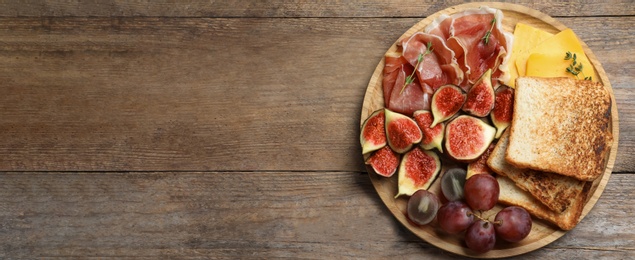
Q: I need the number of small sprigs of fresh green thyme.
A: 3